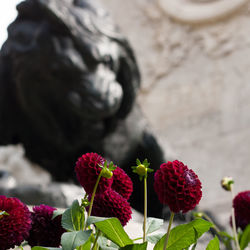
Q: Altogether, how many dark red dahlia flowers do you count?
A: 7